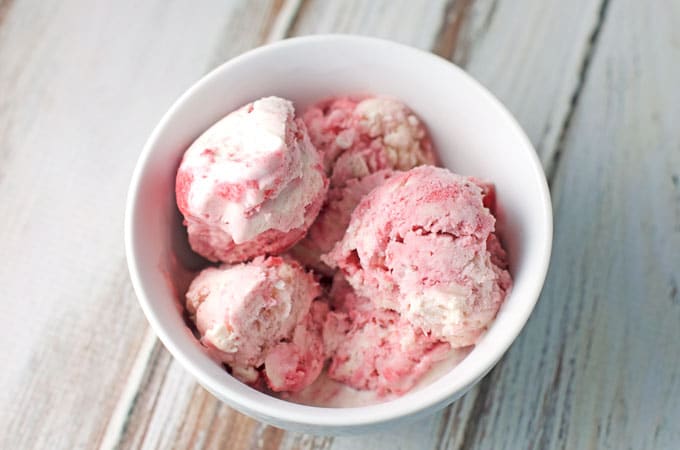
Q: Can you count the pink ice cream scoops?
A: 5